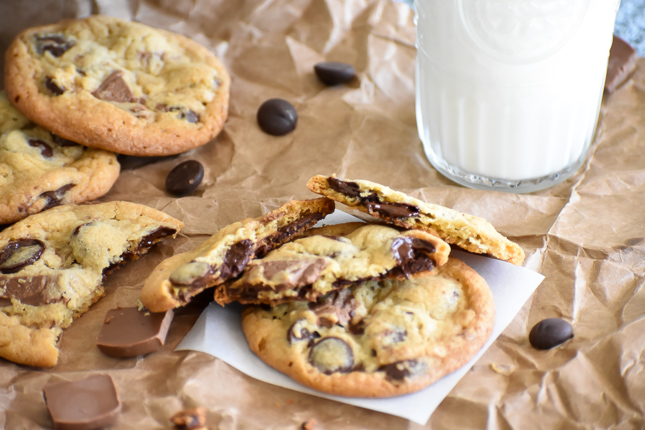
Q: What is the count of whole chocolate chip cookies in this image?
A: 3